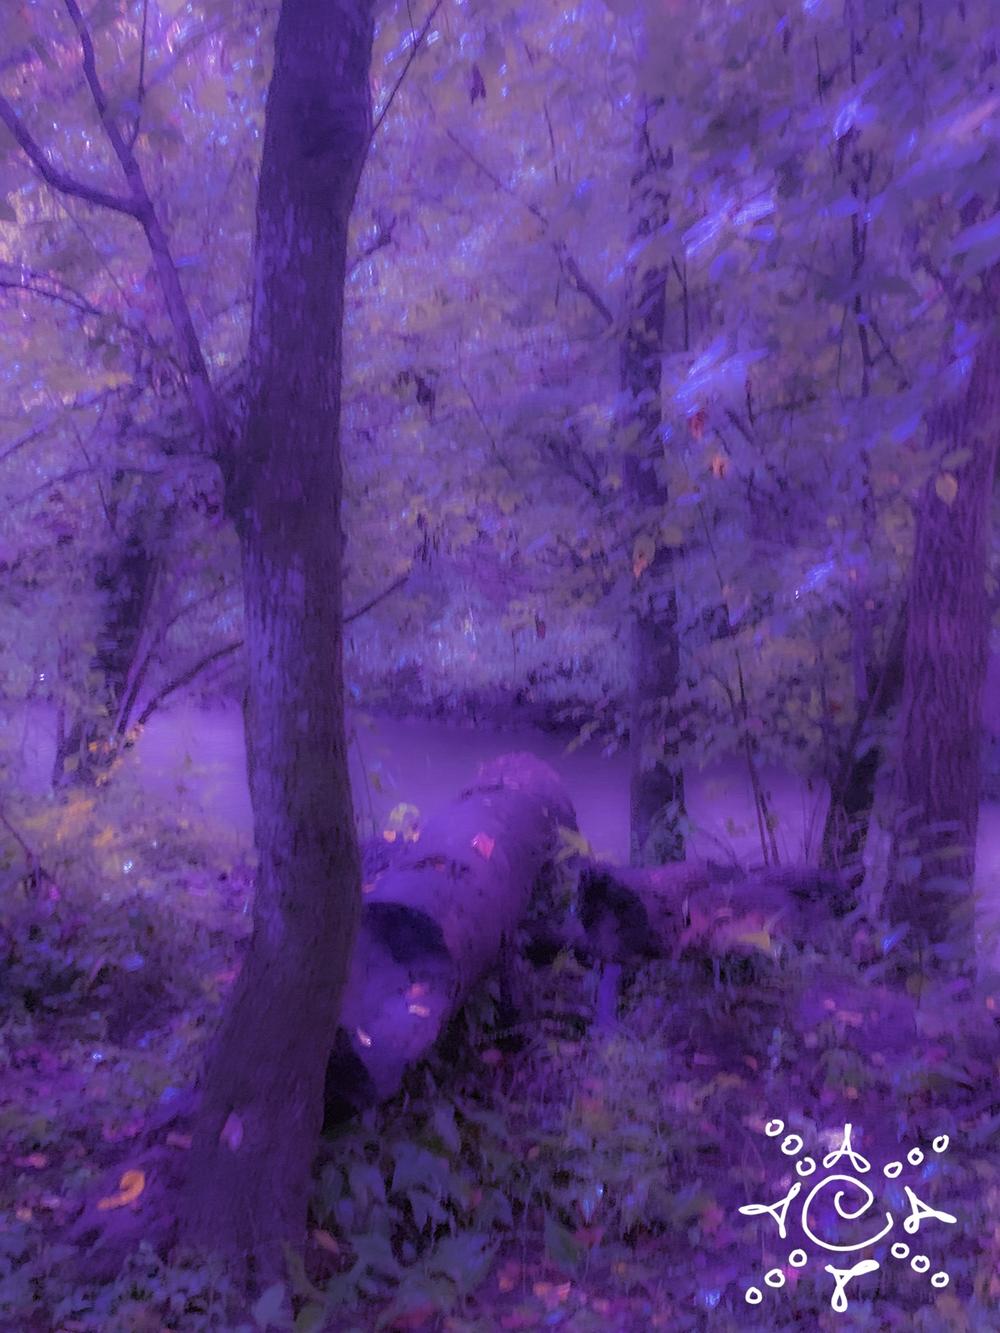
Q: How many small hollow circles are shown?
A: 12